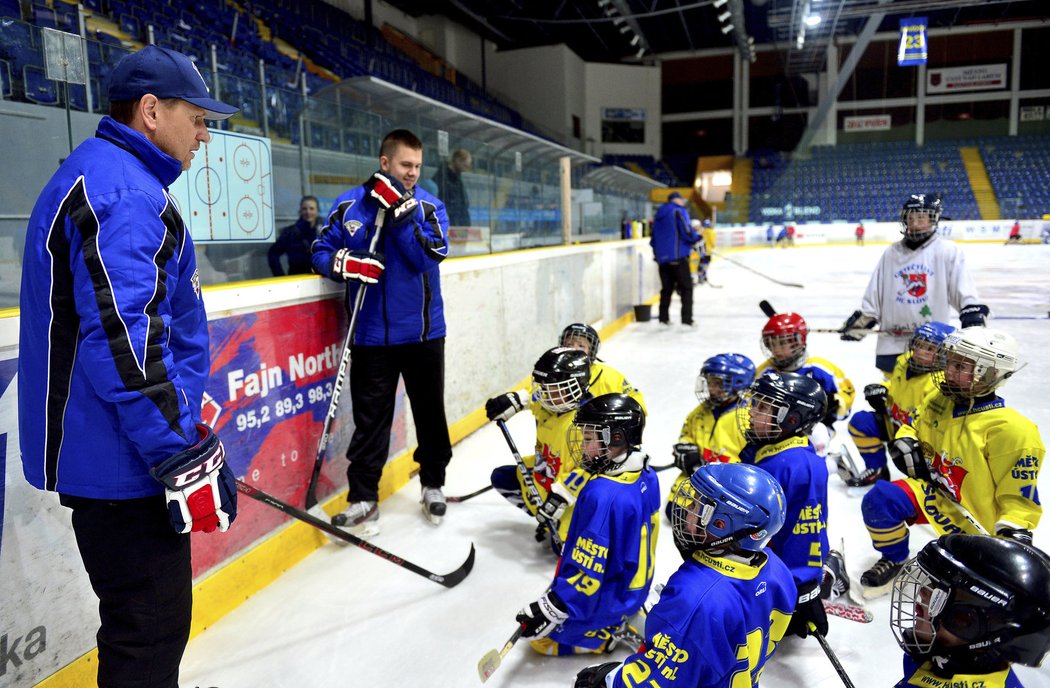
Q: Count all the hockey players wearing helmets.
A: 11